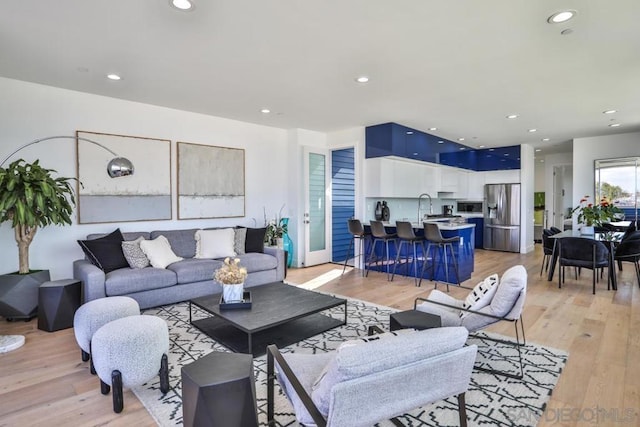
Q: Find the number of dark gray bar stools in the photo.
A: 4